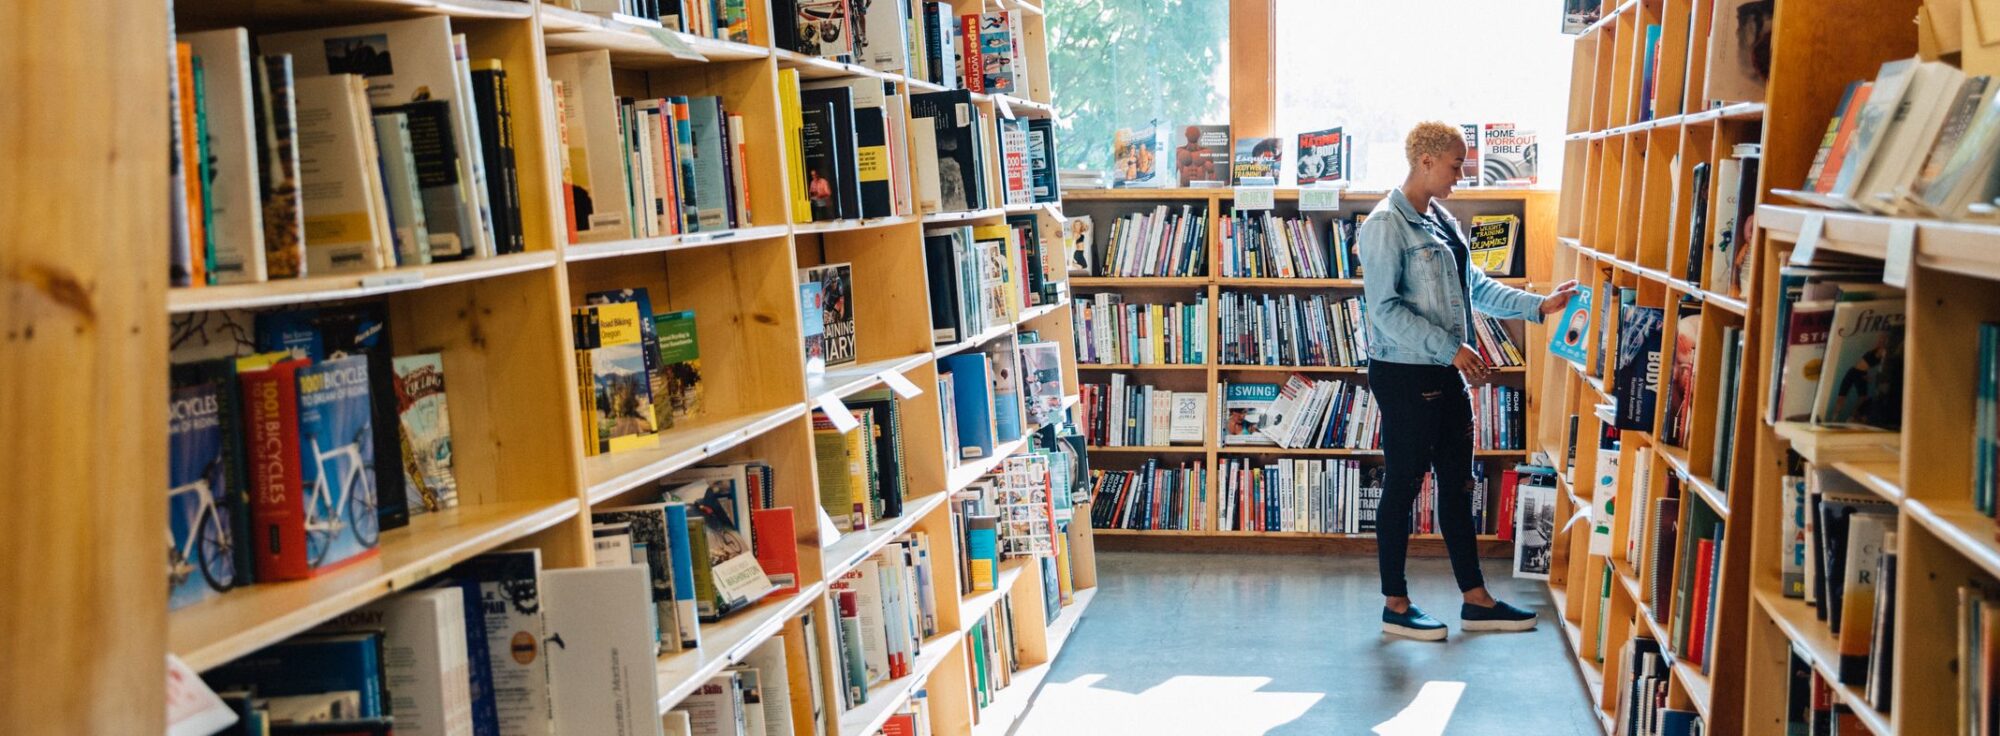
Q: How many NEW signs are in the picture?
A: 2